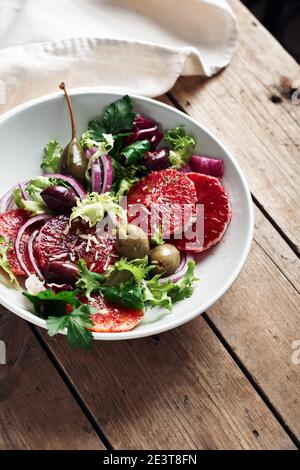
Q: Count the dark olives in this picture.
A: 3